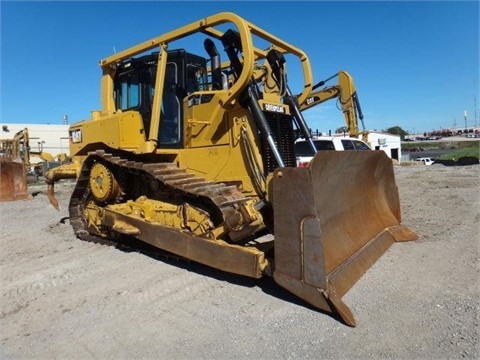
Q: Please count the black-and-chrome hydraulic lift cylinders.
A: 2